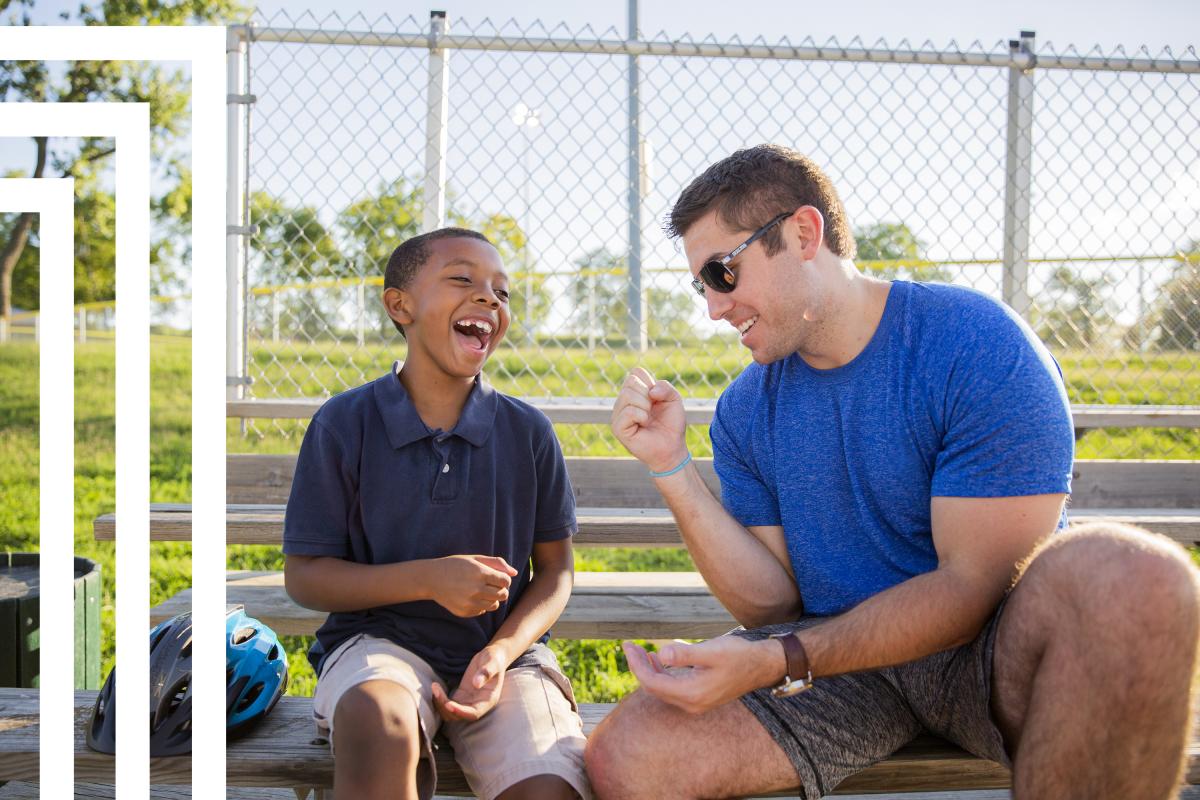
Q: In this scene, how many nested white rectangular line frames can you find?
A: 3